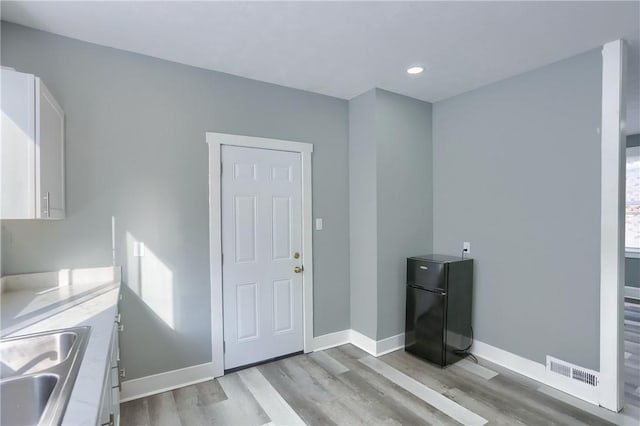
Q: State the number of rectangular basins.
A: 2